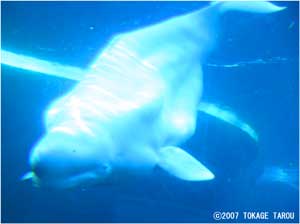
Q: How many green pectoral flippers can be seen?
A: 0